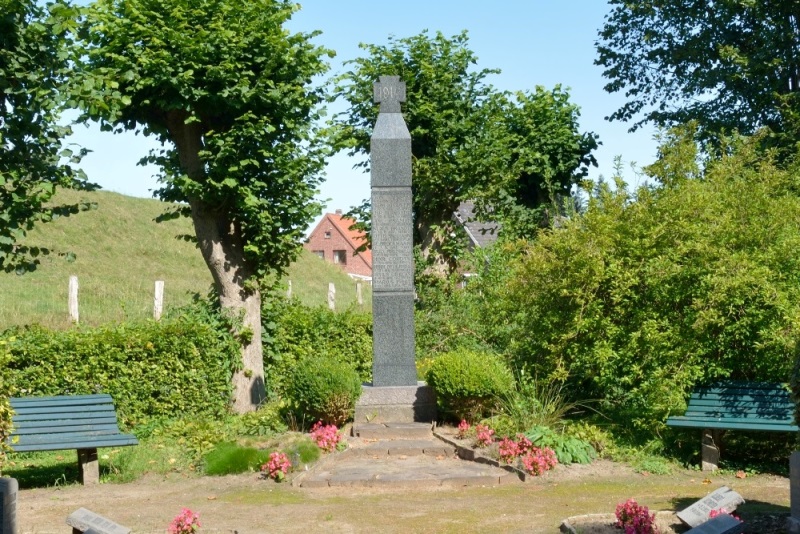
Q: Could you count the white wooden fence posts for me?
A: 5